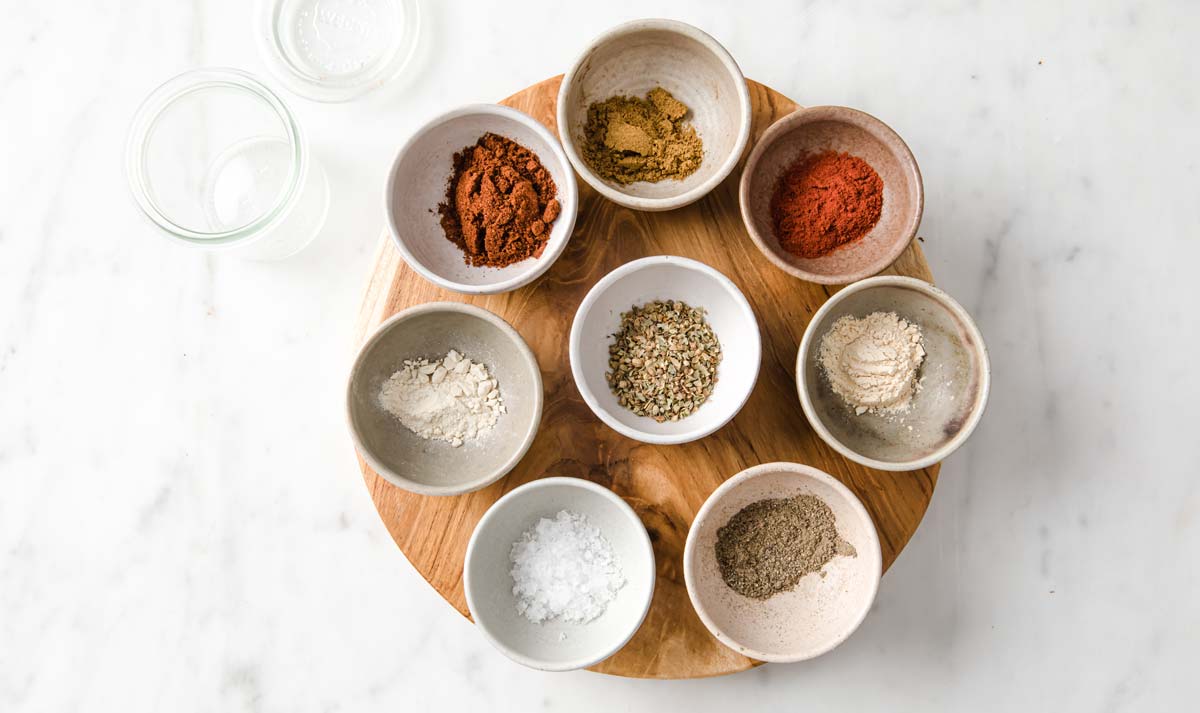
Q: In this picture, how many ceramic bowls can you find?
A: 8